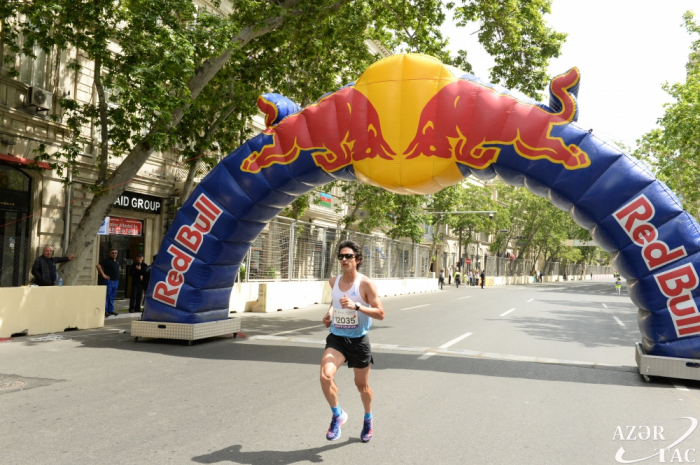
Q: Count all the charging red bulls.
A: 2